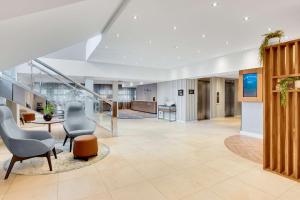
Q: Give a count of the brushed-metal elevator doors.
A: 2